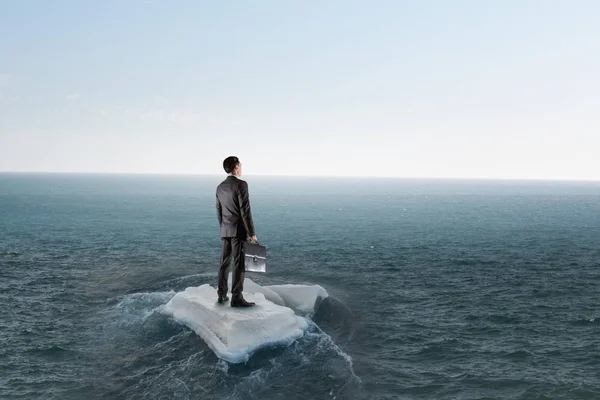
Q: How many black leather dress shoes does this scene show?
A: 2